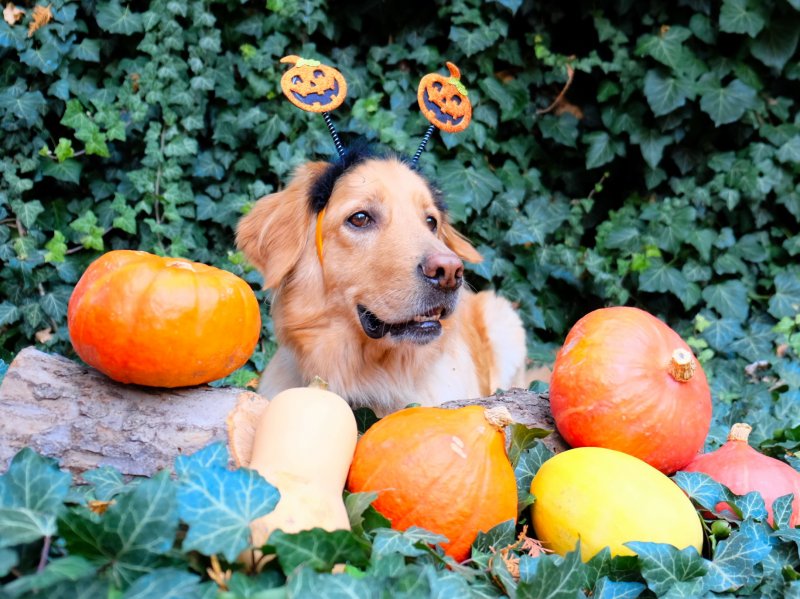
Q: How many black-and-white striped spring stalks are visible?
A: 2